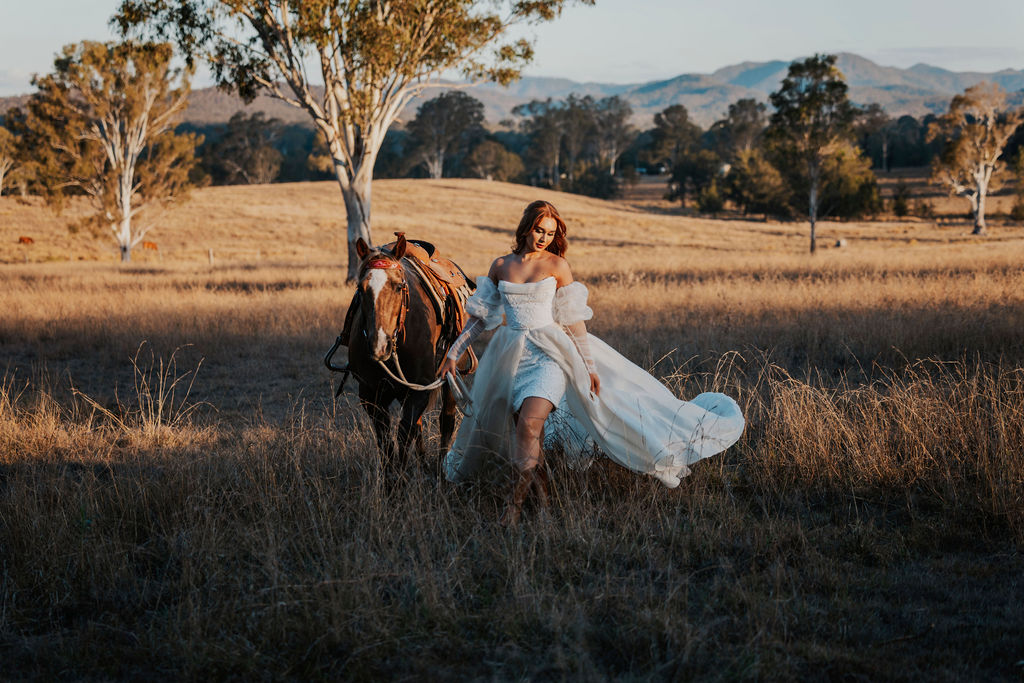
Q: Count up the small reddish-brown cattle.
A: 2